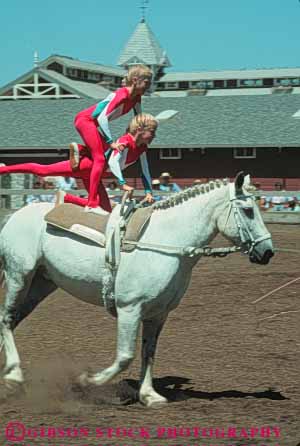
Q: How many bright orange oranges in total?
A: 0